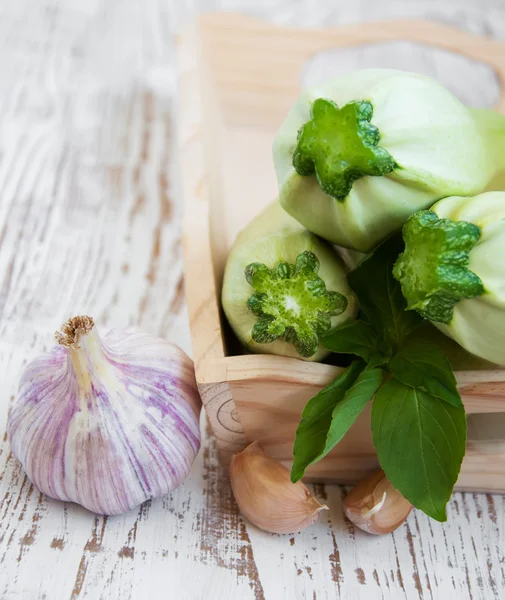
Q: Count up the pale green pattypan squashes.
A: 3